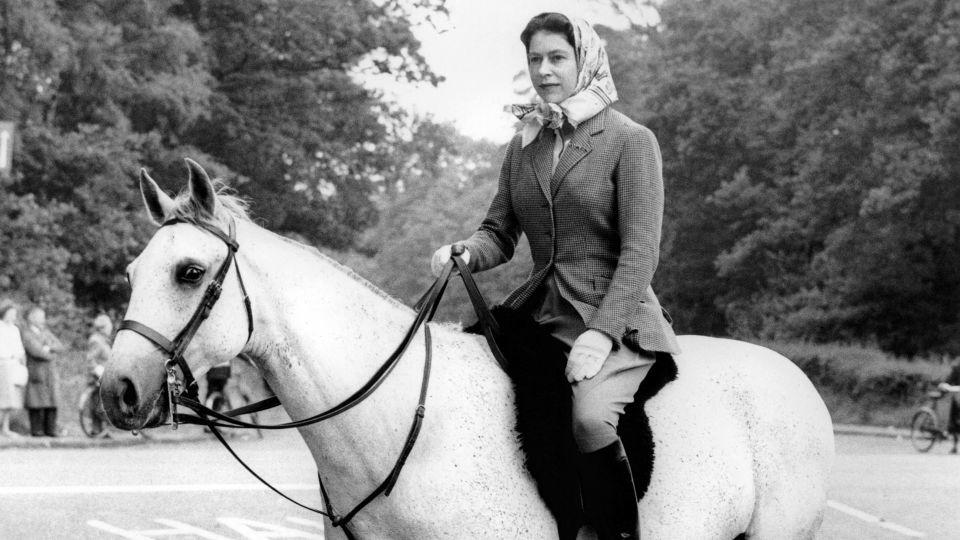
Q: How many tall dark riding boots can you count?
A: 1